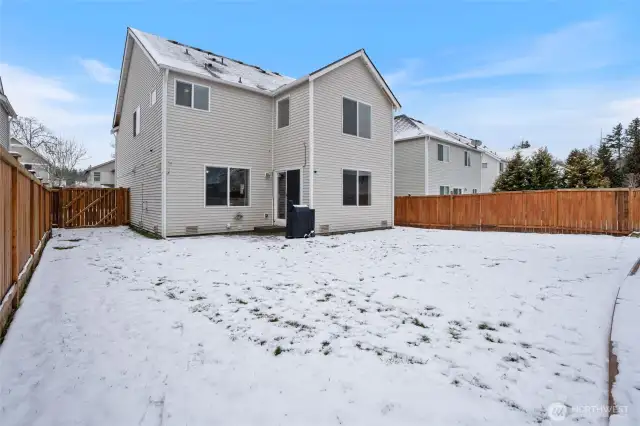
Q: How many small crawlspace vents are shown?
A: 3